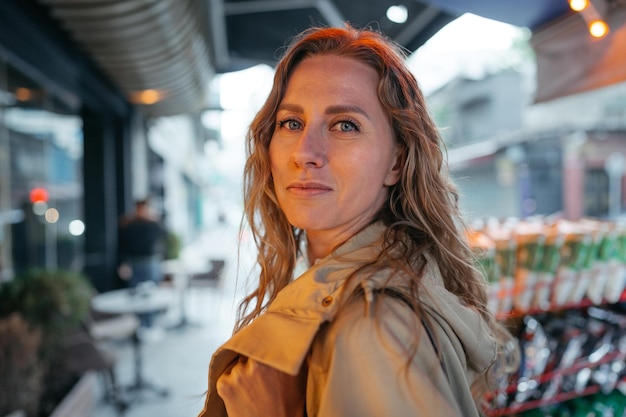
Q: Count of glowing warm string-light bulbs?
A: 2